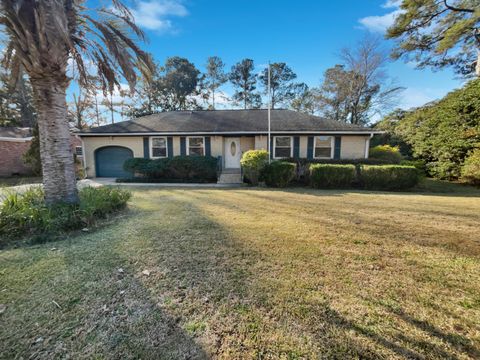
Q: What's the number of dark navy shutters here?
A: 8